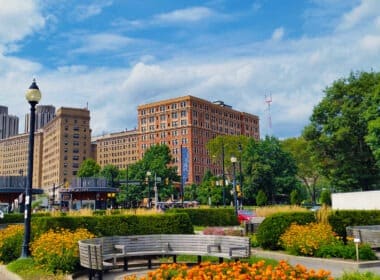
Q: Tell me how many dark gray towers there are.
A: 3